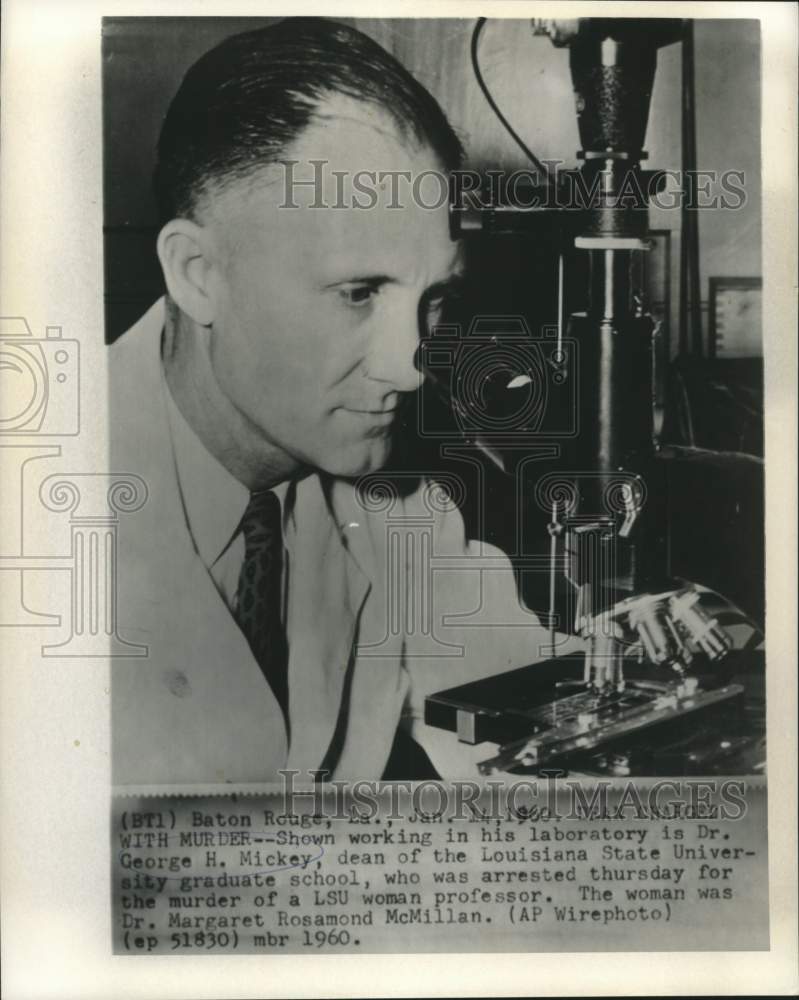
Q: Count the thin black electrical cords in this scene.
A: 1